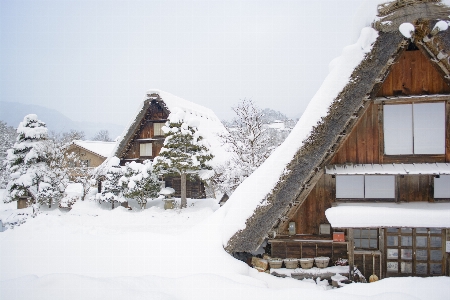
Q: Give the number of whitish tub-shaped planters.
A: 4